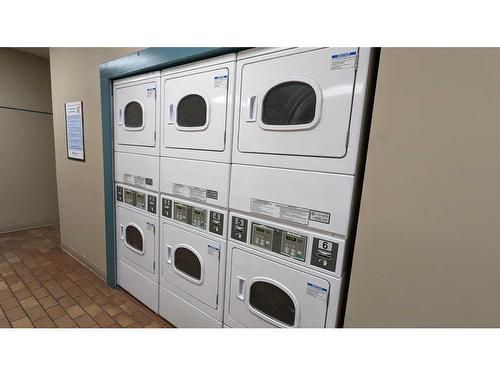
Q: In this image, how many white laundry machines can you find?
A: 6